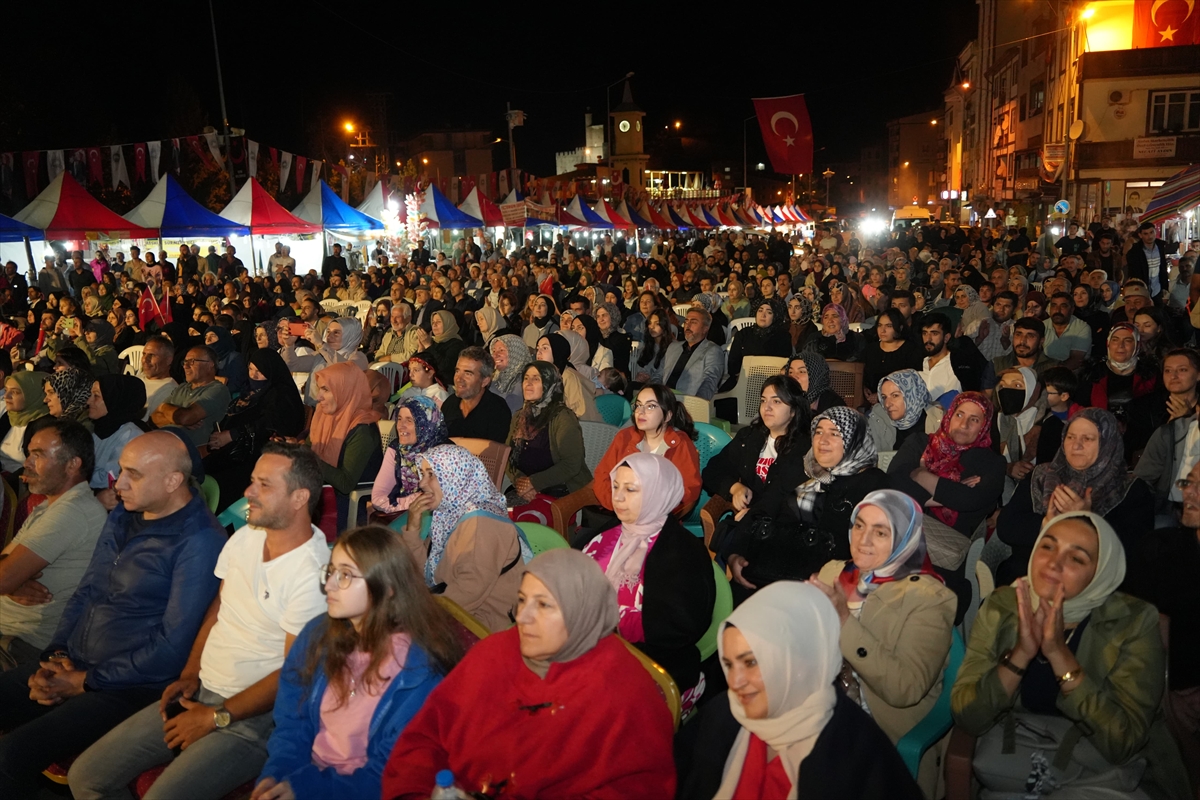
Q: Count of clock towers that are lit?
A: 1